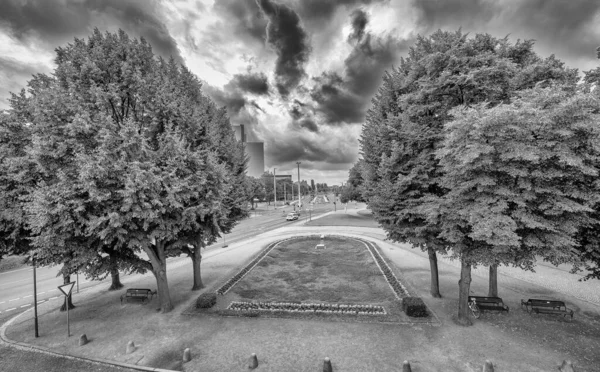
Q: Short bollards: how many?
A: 8